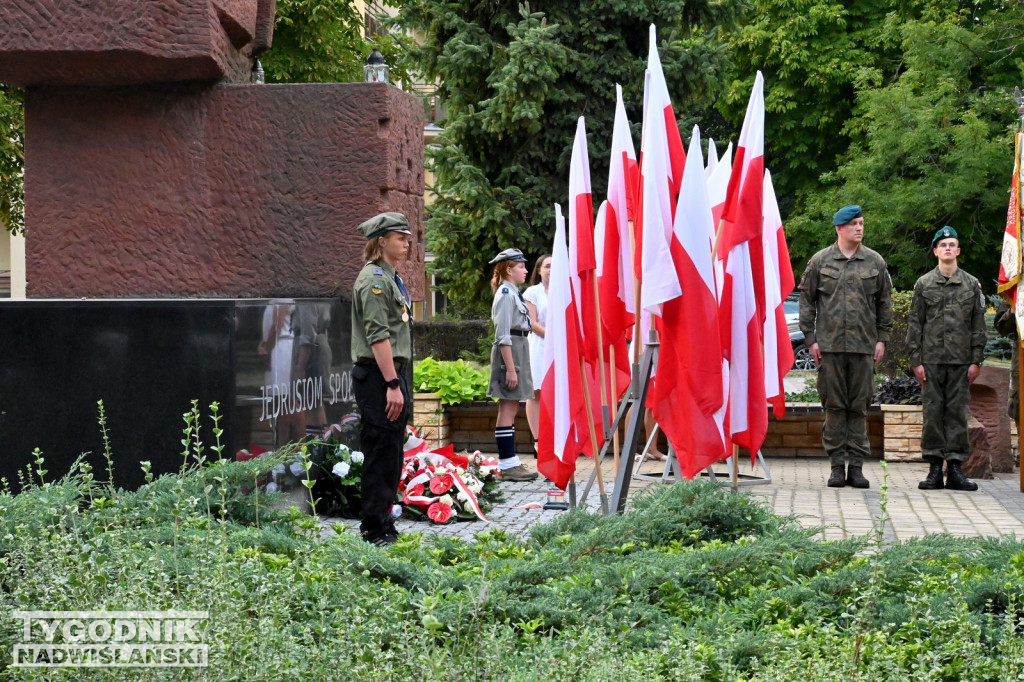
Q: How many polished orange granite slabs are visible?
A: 0